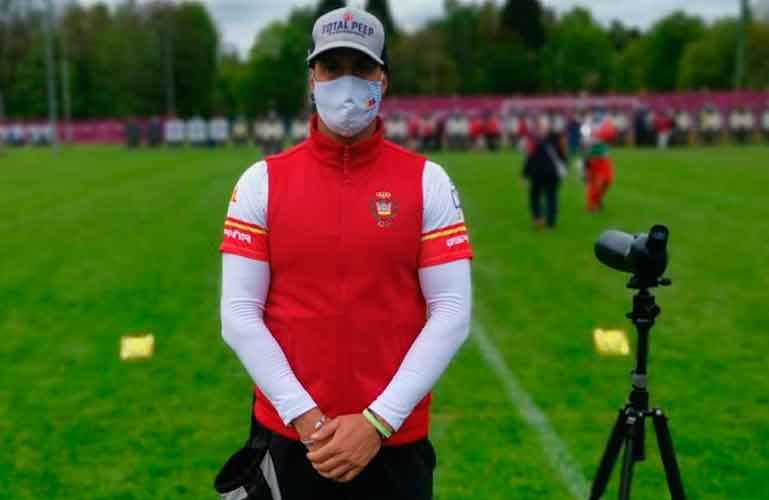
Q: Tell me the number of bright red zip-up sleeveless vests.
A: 1